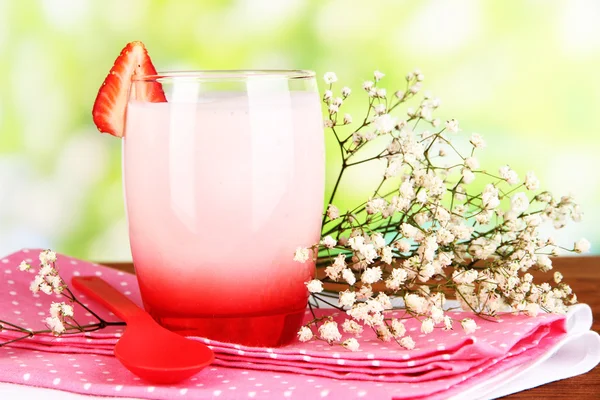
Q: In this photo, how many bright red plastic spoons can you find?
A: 1